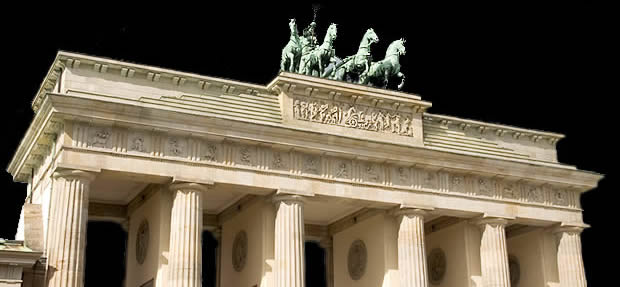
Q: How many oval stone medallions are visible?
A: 5